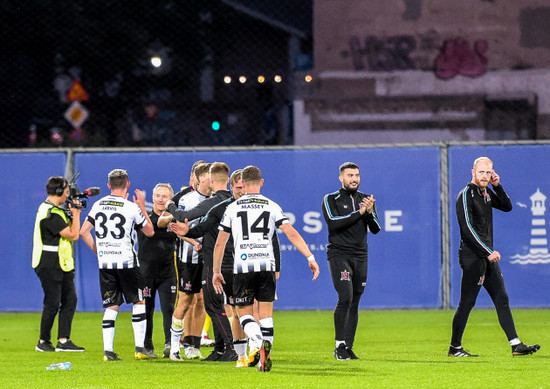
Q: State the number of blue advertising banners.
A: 3